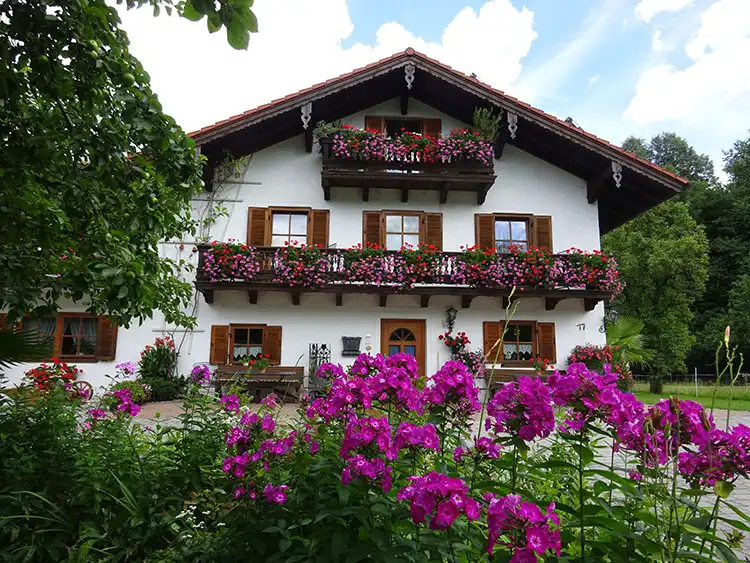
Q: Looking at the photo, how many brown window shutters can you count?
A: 14